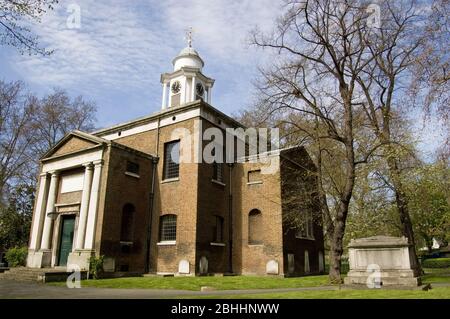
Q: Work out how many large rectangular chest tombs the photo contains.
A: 1